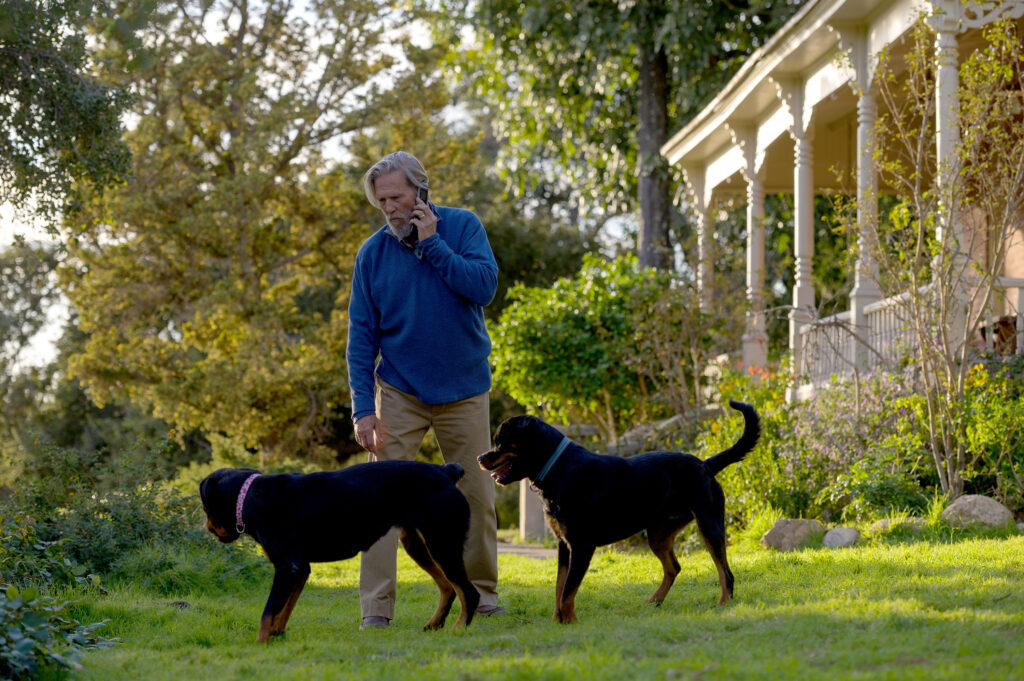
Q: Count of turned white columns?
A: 5